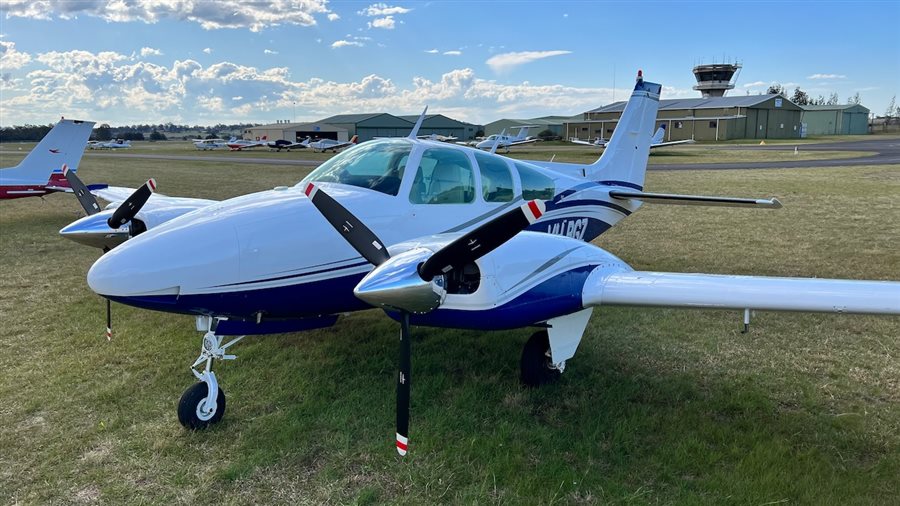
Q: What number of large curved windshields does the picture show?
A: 1